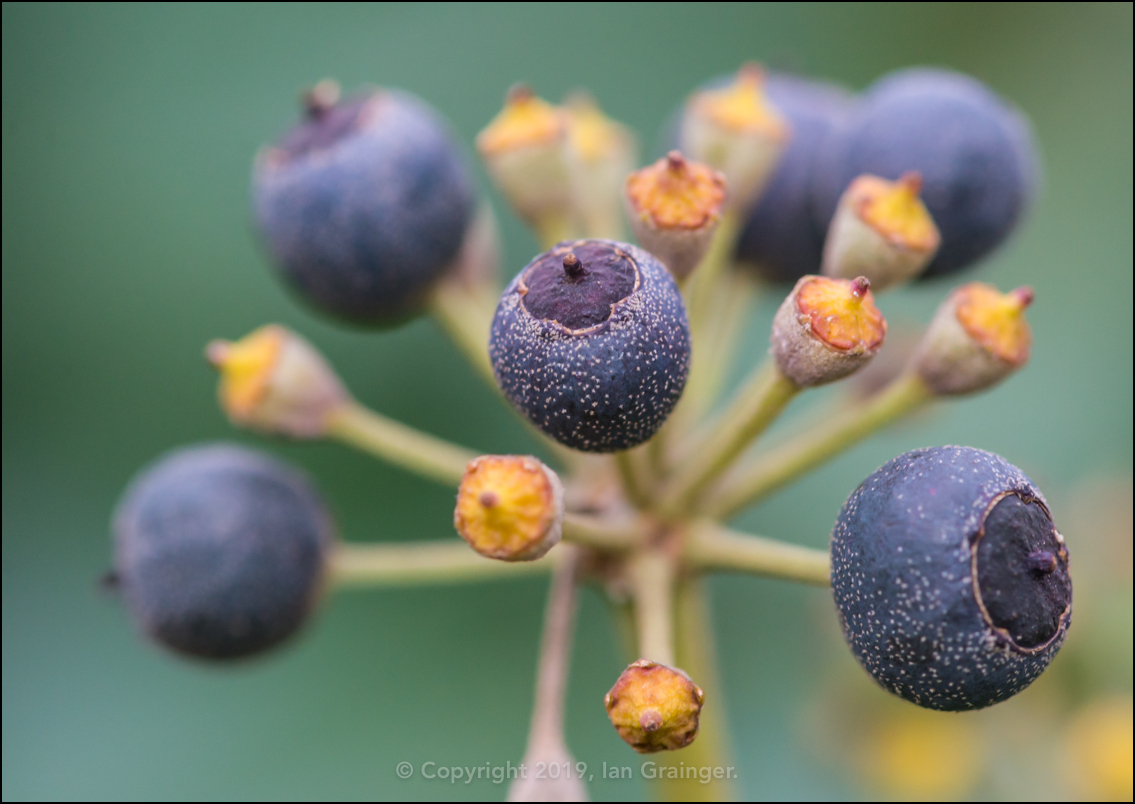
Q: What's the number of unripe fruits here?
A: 10